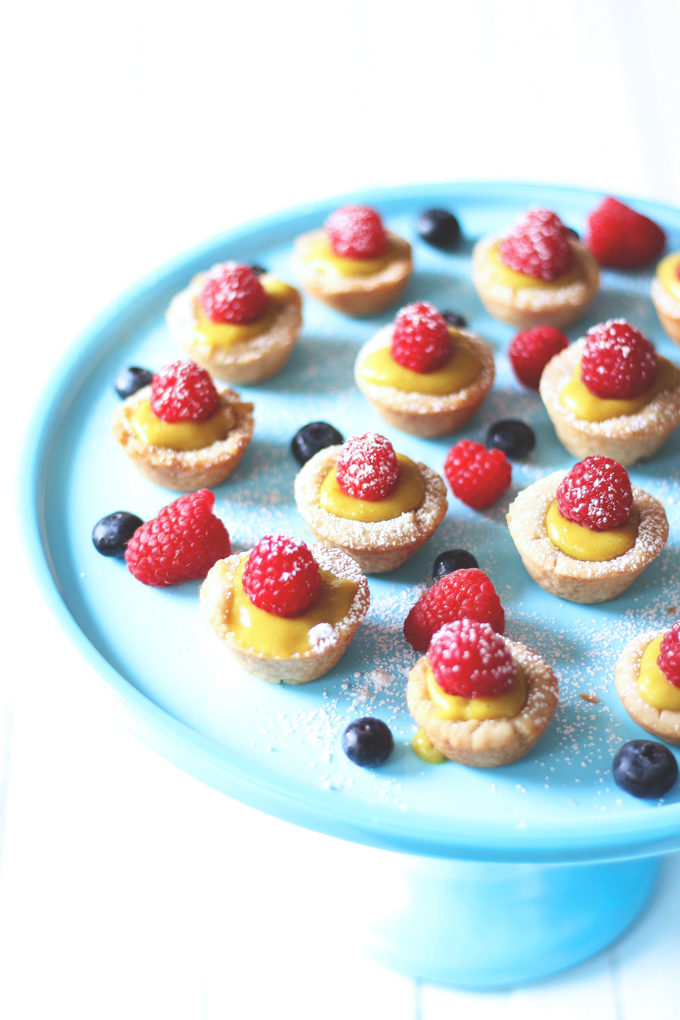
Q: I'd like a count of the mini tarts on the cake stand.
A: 12